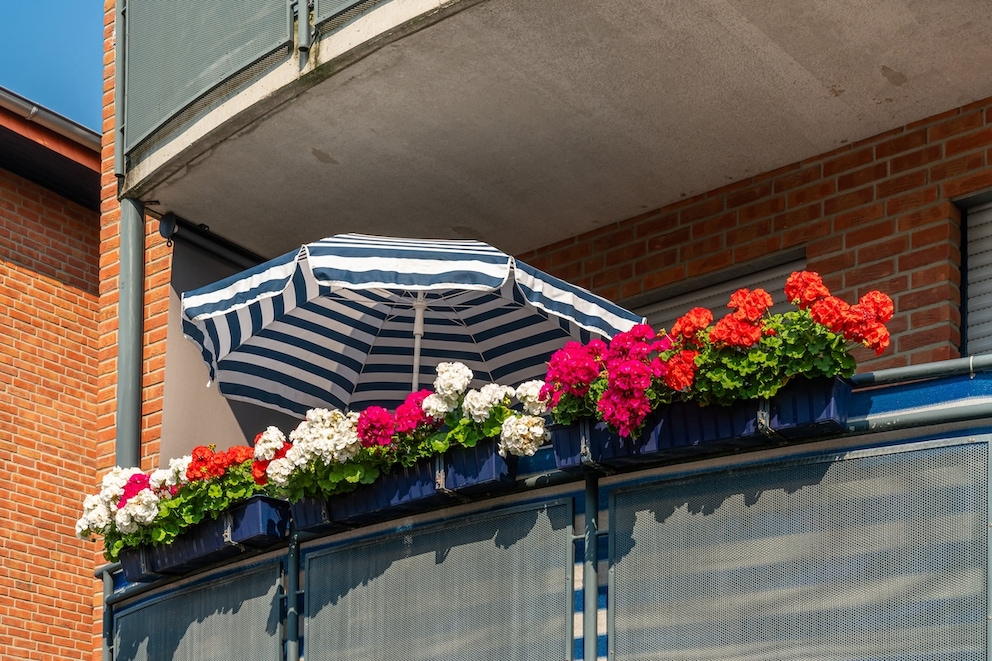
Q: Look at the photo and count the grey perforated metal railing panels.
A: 5